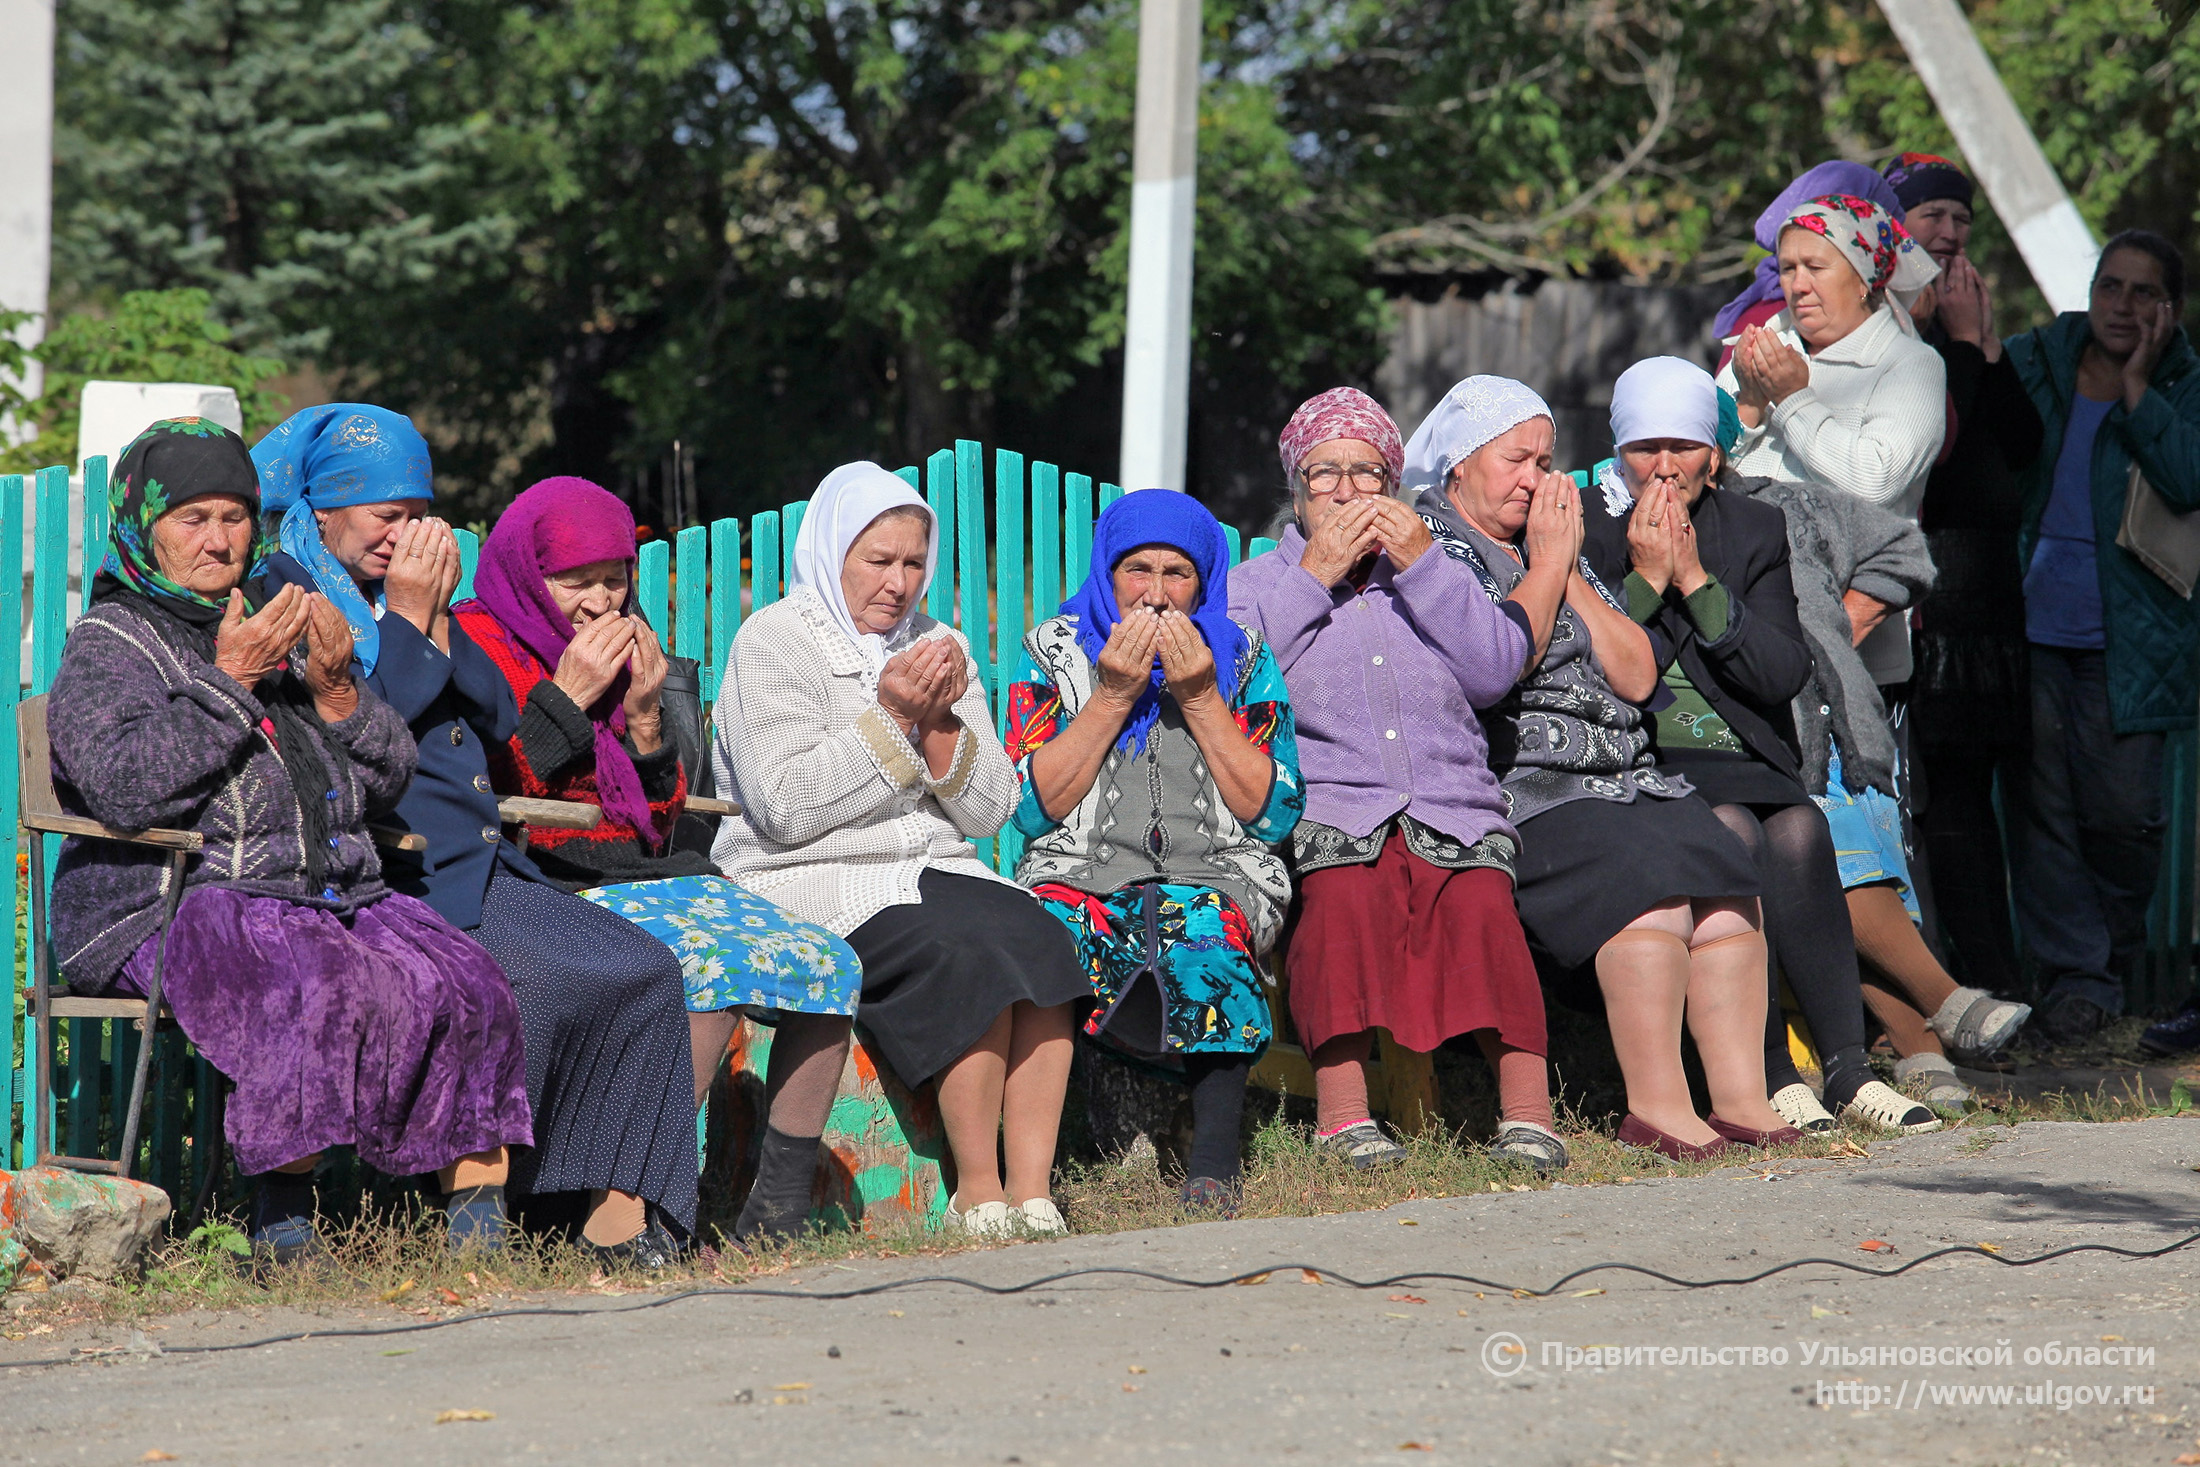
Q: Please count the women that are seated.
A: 9